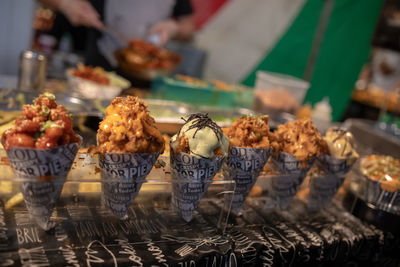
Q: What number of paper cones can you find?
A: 6